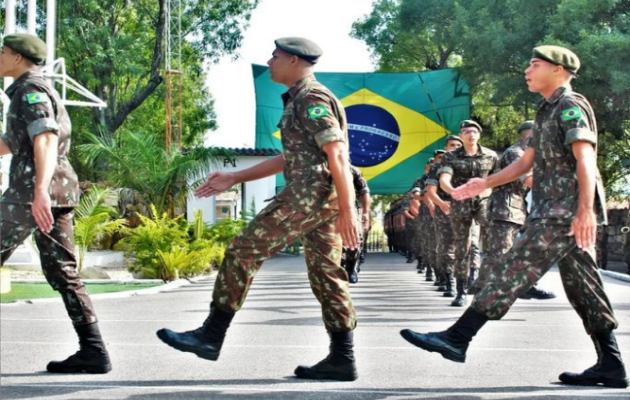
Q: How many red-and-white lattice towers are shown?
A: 1